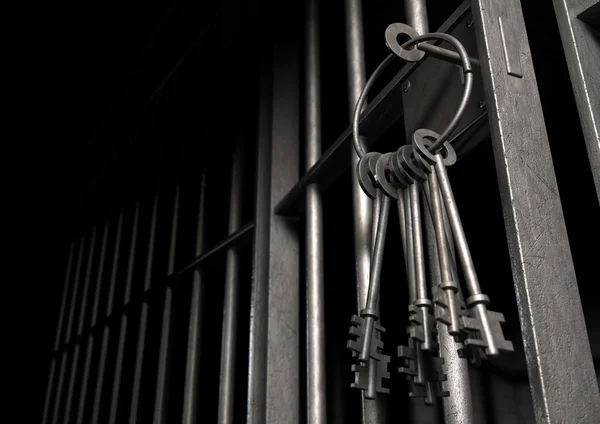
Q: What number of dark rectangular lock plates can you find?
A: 1